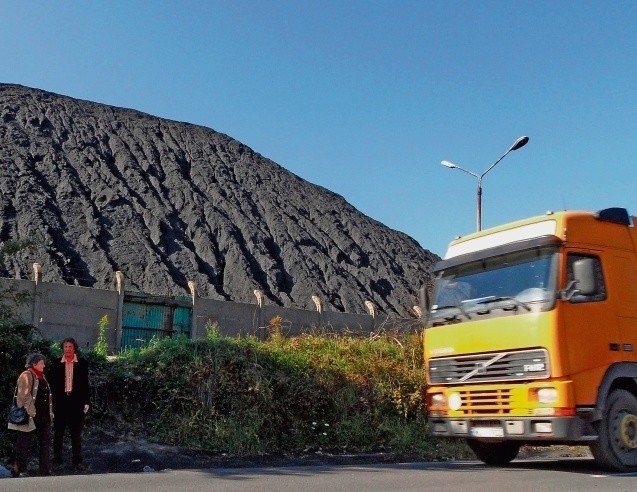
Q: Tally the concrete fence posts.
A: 7